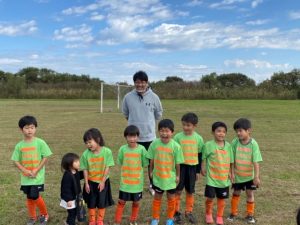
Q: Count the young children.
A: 8